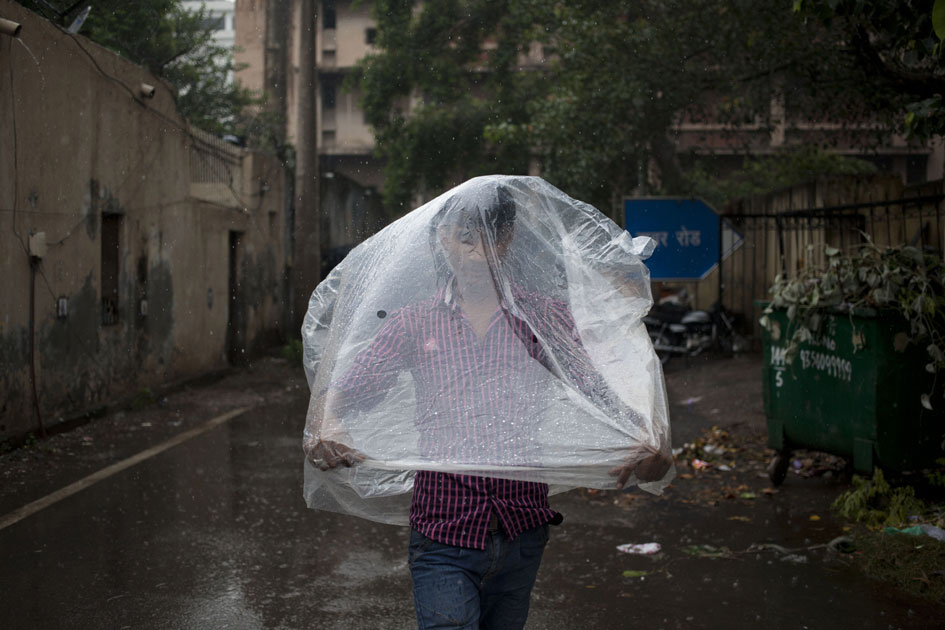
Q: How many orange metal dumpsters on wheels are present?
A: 0